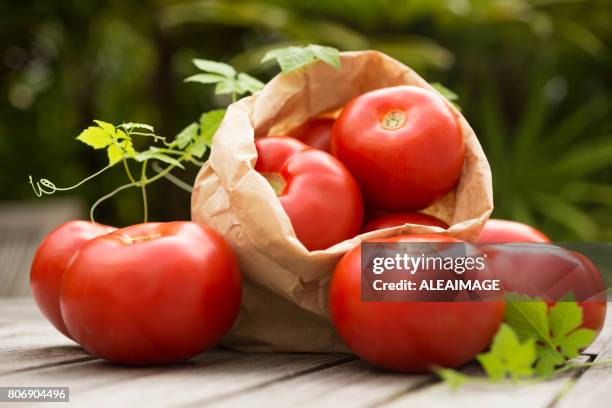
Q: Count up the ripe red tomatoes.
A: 9